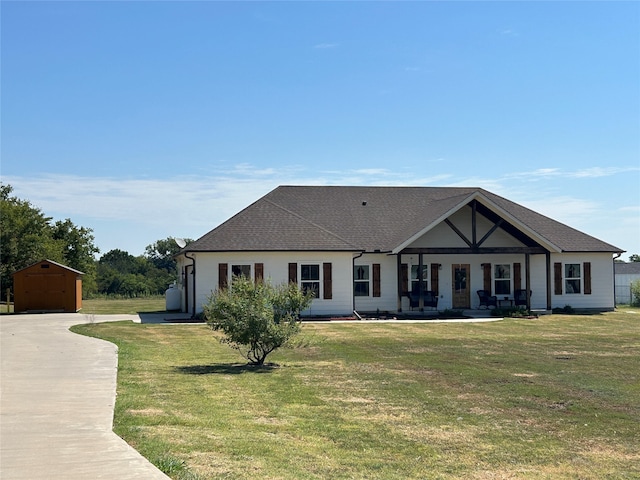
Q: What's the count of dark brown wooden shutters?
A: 11